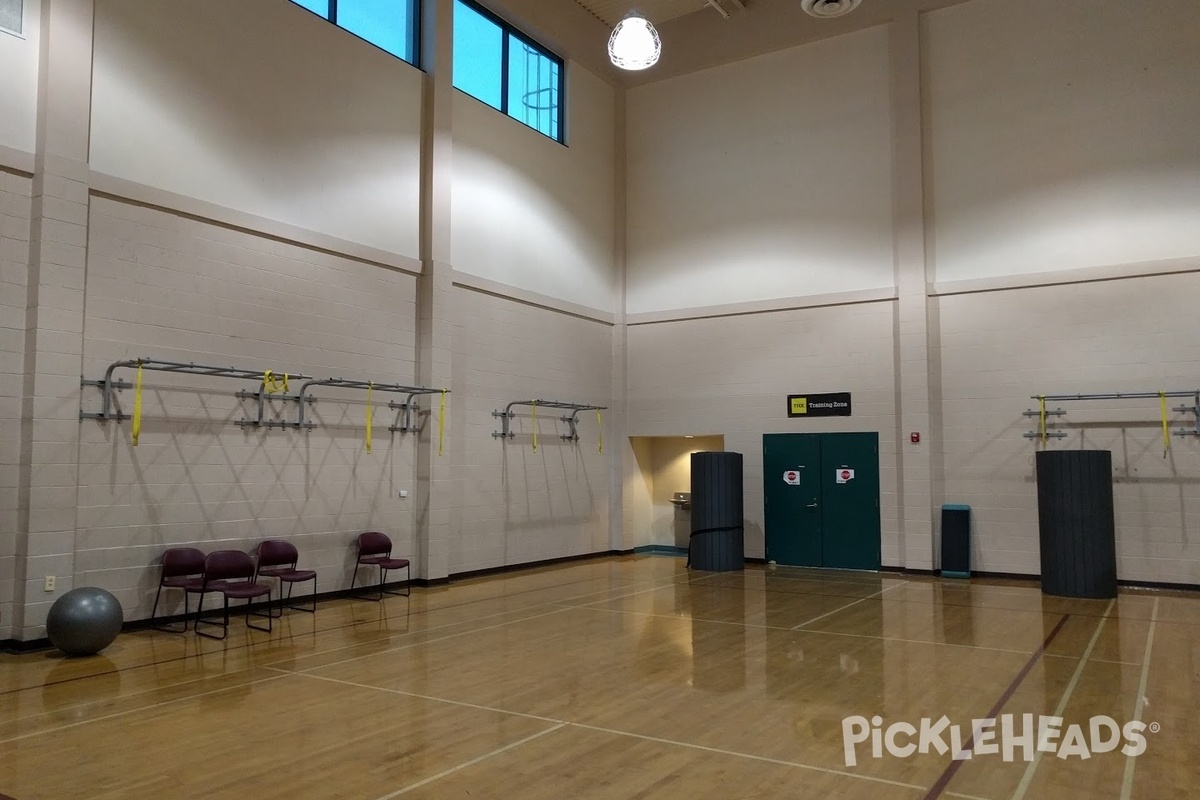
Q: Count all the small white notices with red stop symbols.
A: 2